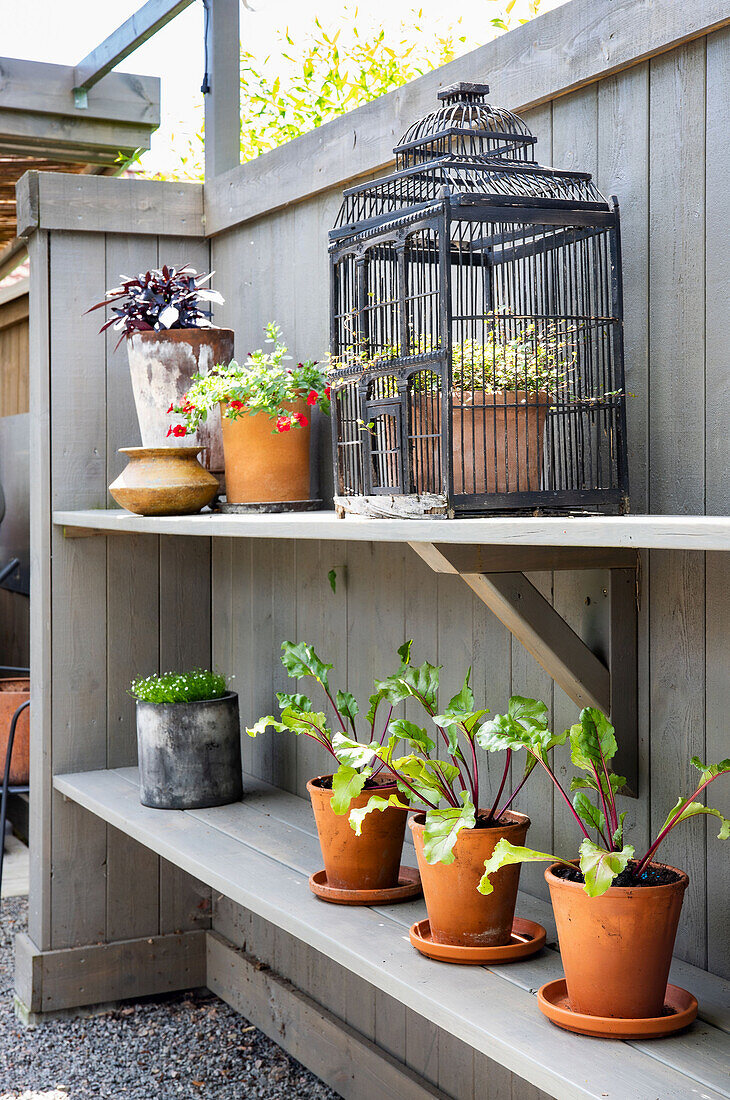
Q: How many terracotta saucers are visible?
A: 3